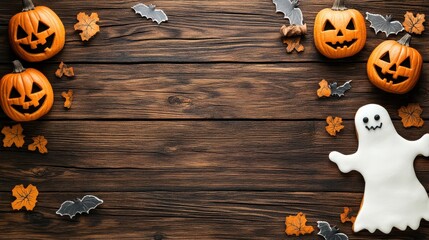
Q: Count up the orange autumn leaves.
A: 13